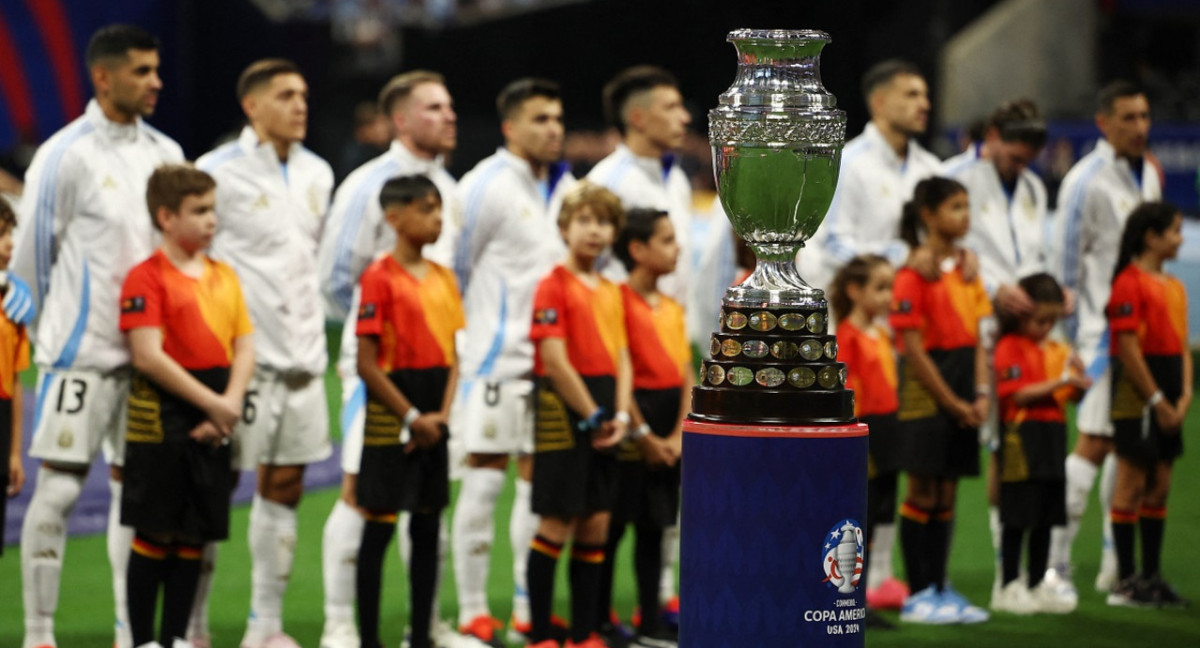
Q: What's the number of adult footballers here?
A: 8